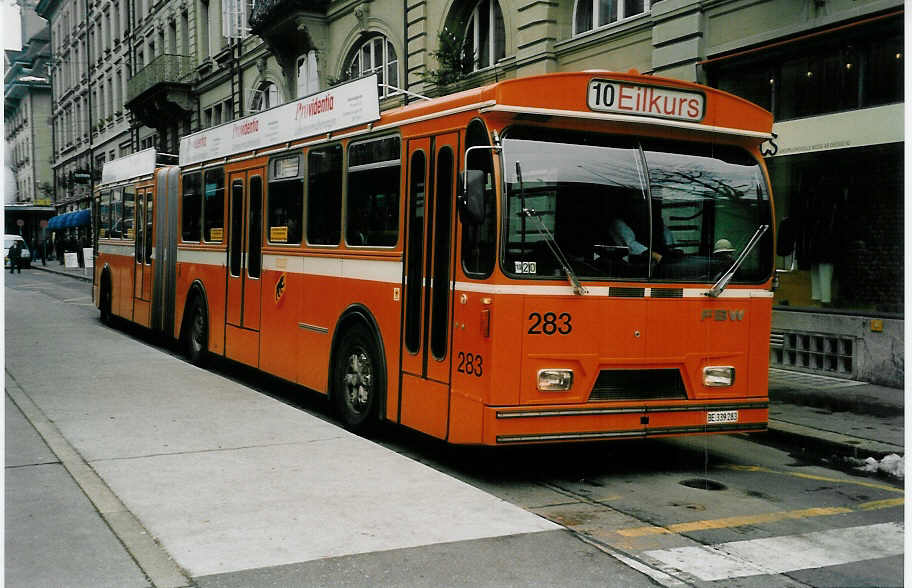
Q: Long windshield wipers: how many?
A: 2